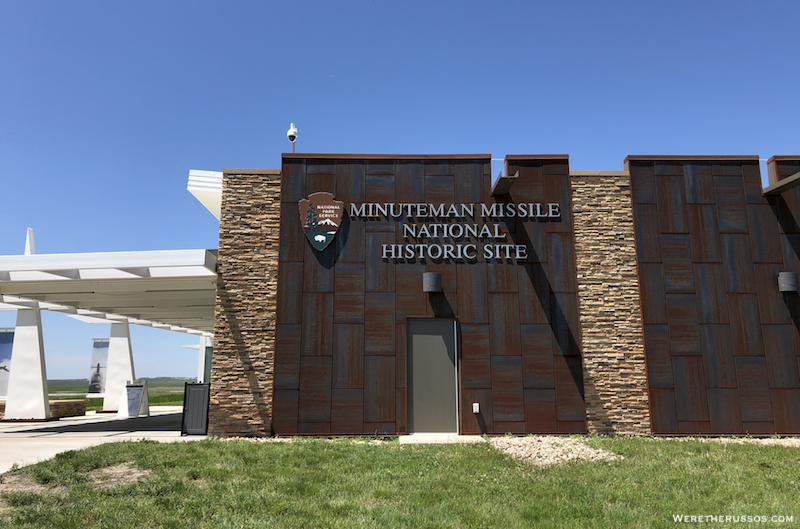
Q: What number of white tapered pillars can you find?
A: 2